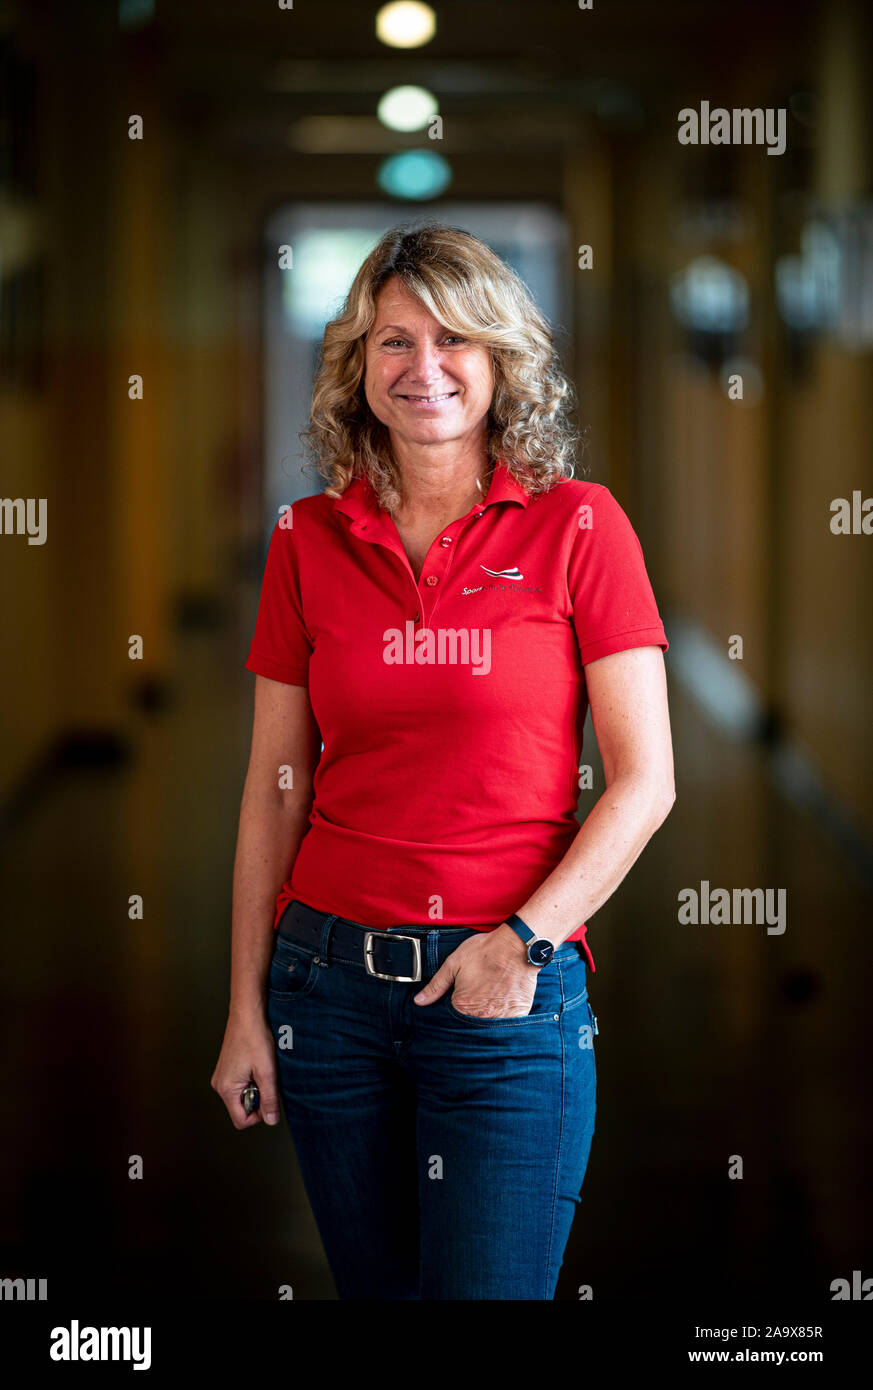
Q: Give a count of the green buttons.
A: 0